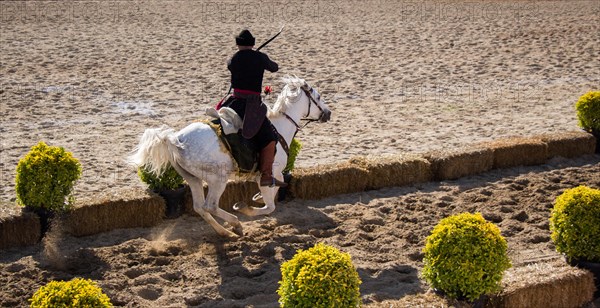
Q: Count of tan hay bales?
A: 10